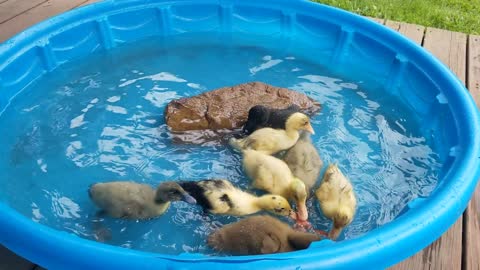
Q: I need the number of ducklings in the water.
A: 8